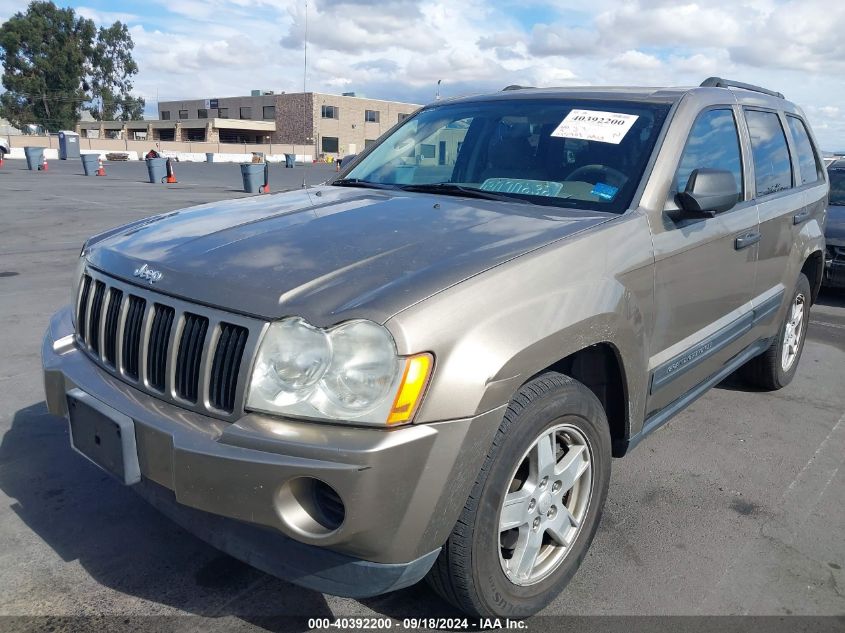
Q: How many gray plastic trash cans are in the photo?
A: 6